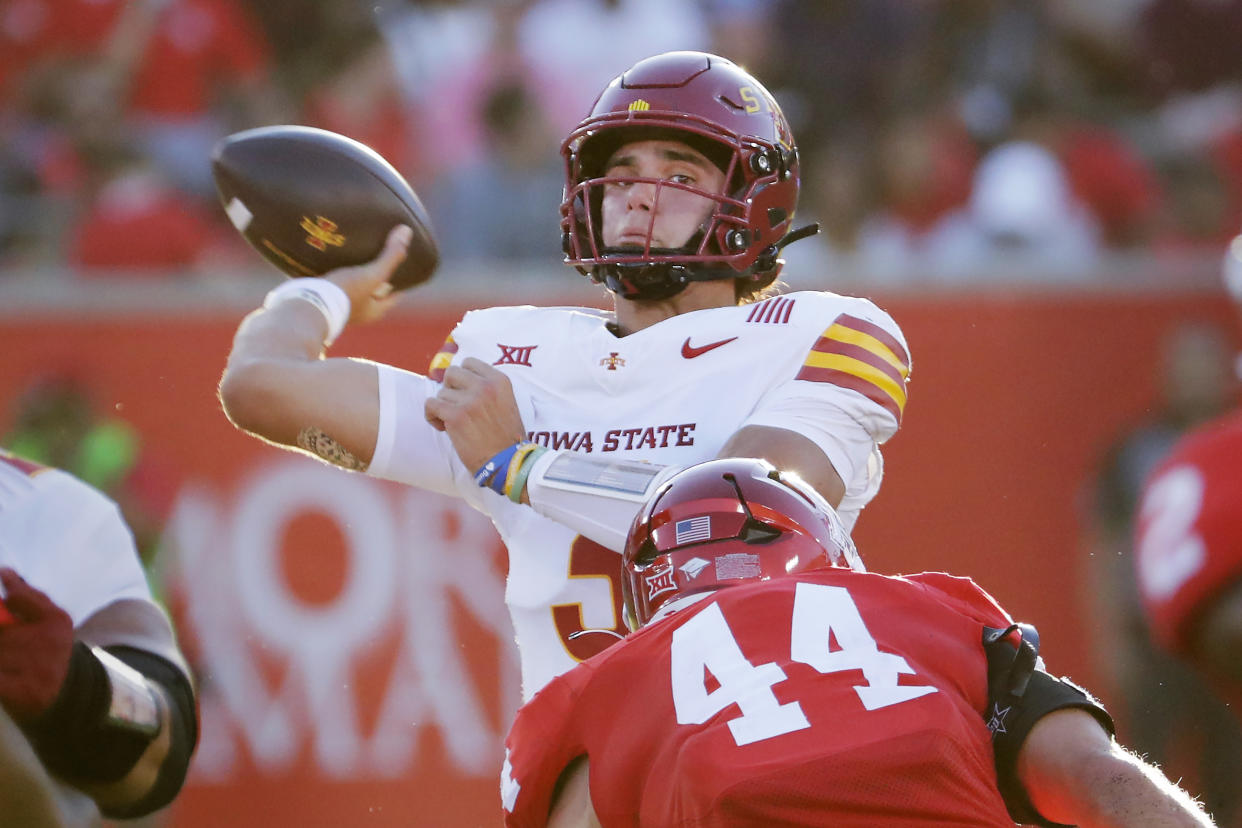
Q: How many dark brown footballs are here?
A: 1